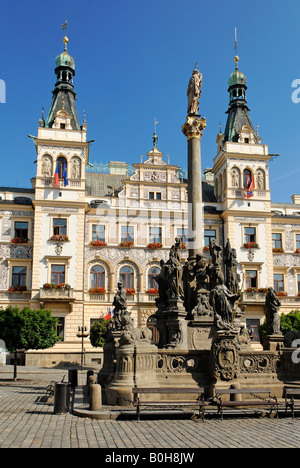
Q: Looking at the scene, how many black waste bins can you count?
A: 2